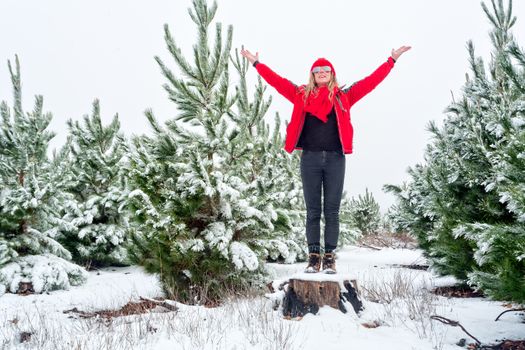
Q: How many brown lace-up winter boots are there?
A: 2